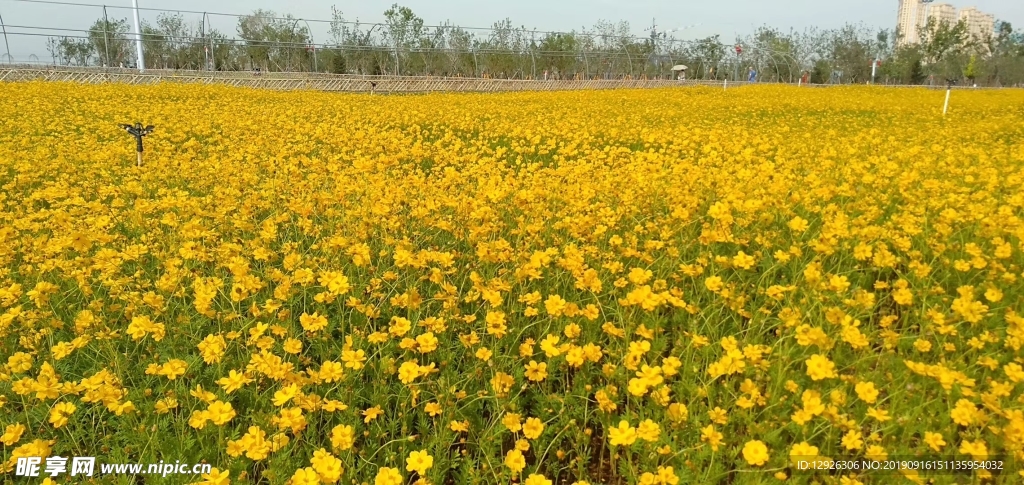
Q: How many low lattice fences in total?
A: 1